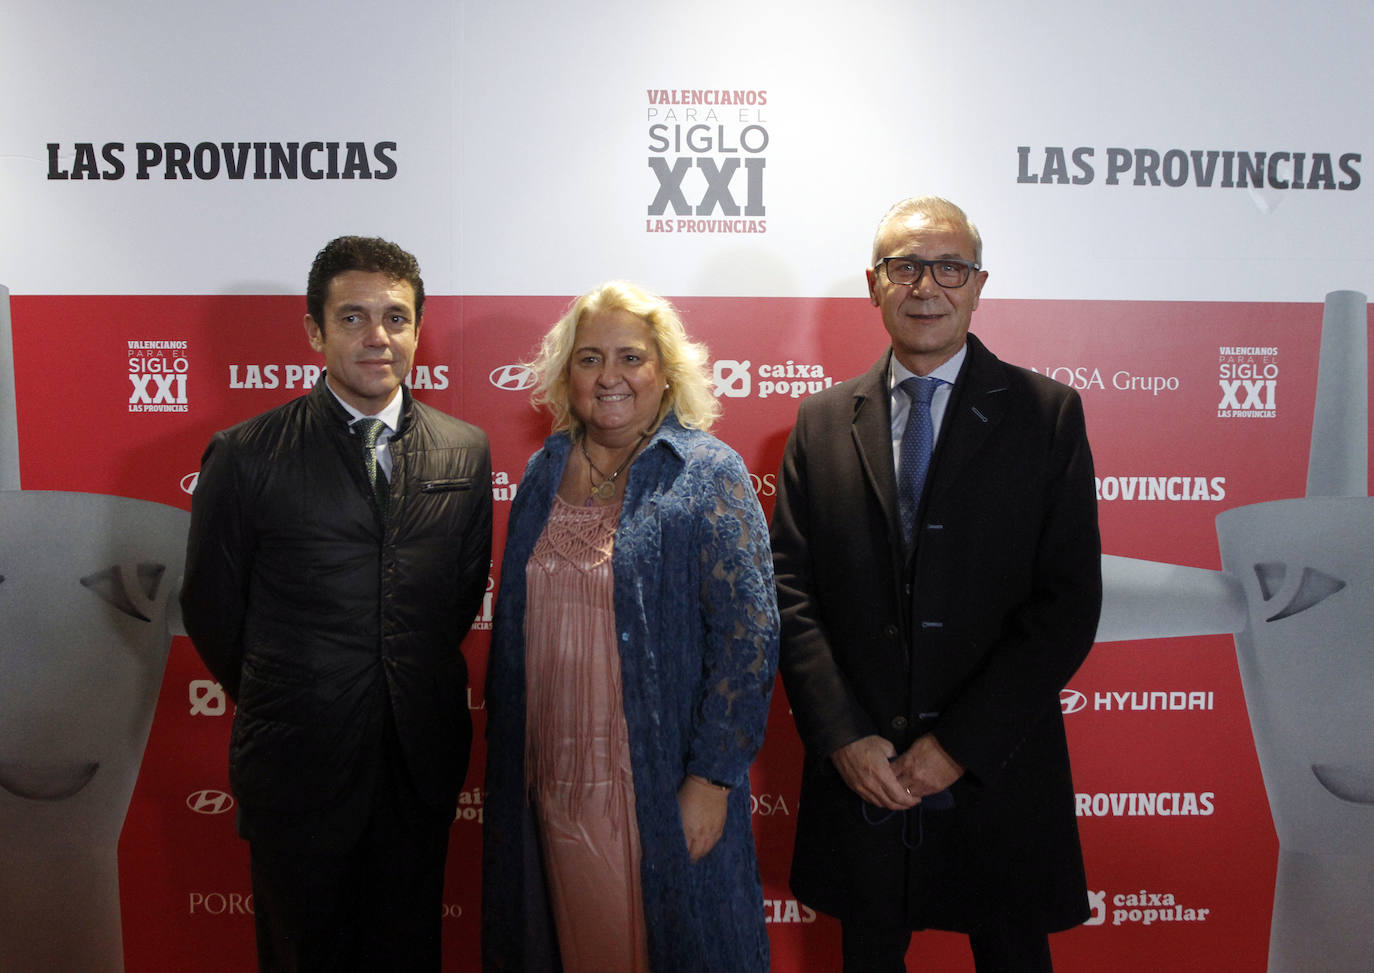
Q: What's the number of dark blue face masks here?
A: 1